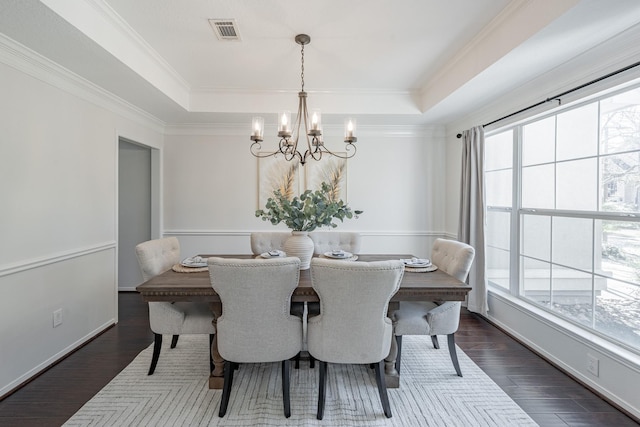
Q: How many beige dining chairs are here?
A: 6